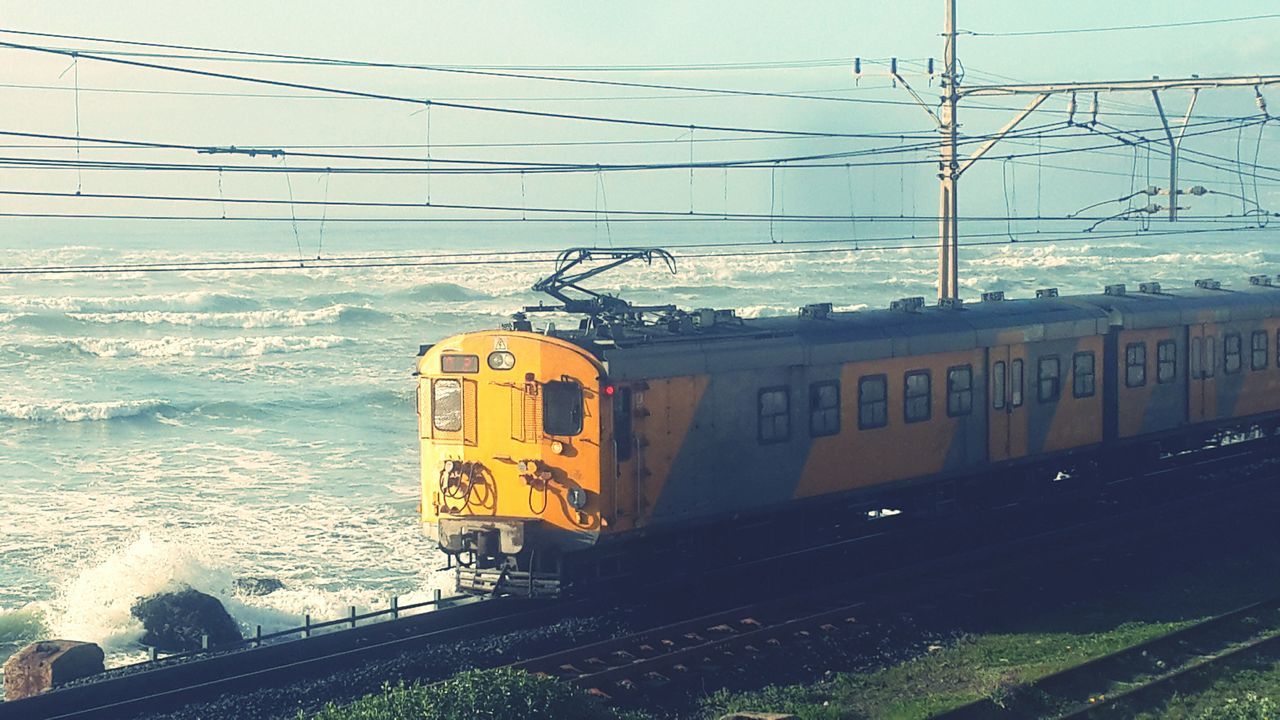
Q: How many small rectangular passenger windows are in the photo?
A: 11